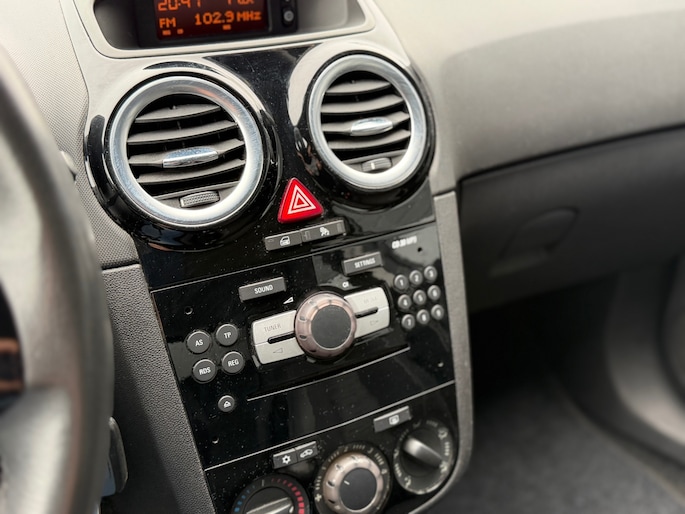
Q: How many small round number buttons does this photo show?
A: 9